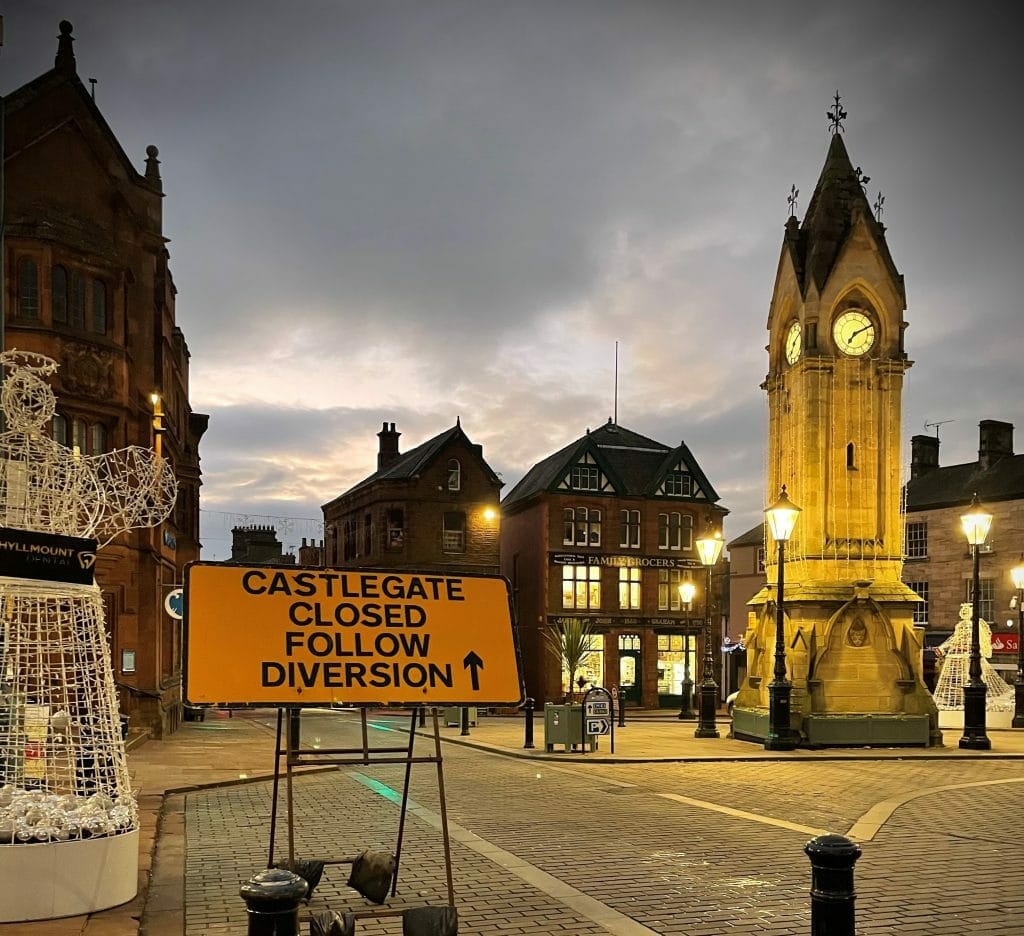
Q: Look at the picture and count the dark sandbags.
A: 4